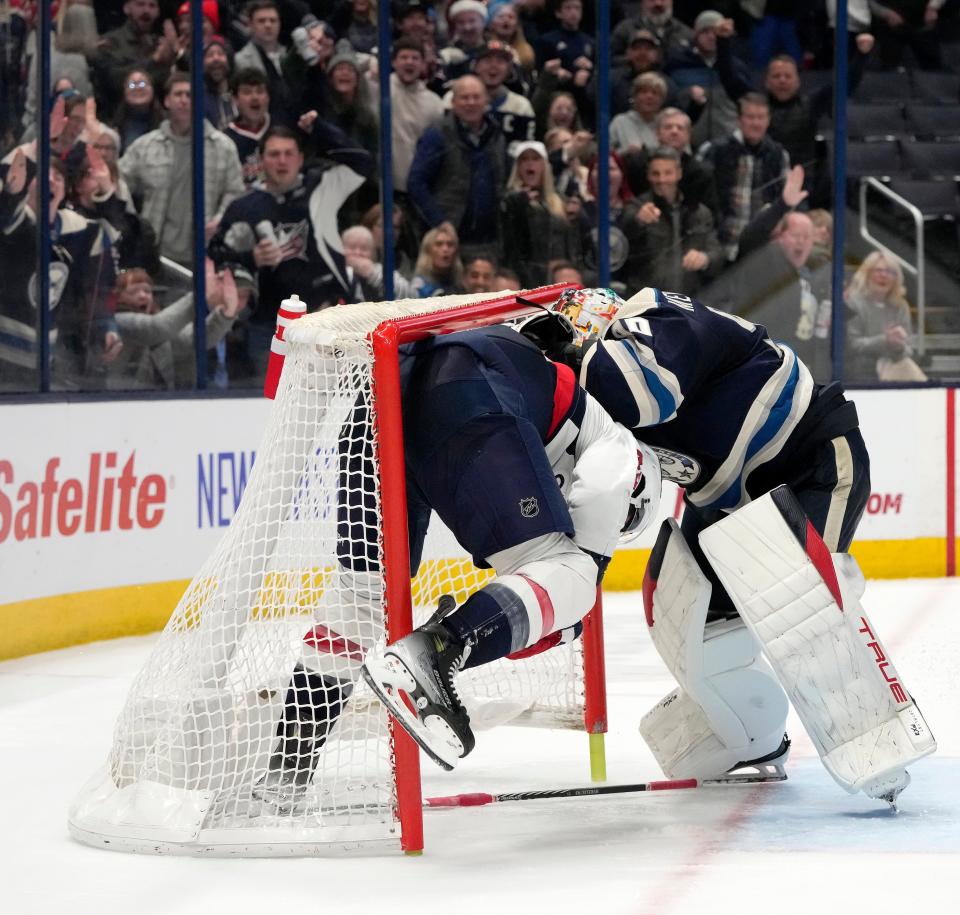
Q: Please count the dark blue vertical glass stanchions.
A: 5